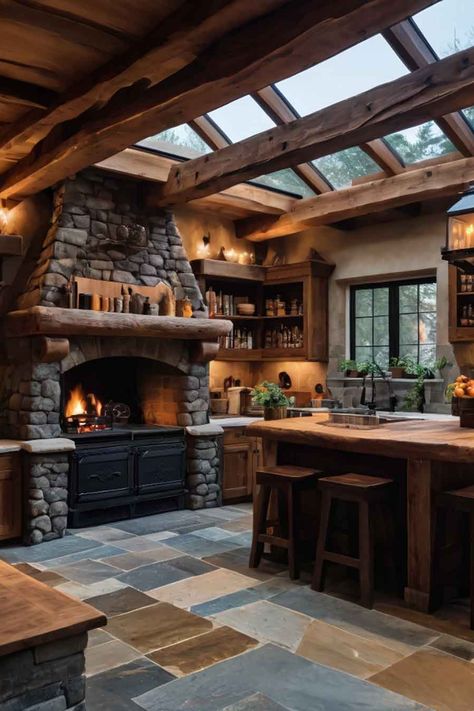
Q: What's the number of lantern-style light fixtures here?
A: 1